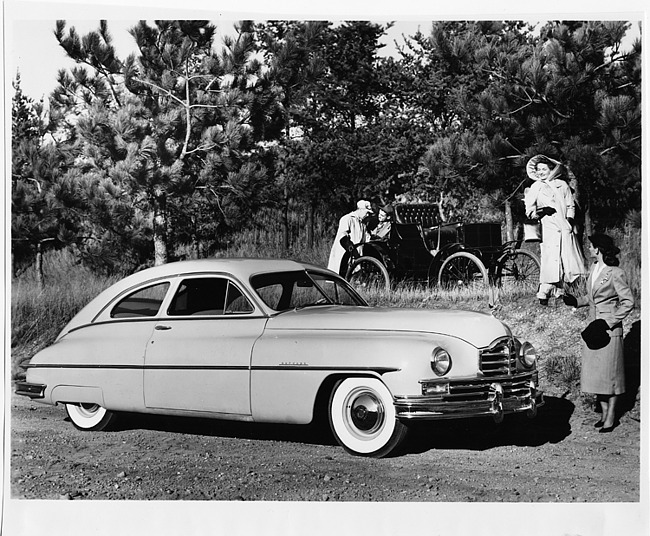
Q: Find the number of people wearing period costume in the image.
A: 2